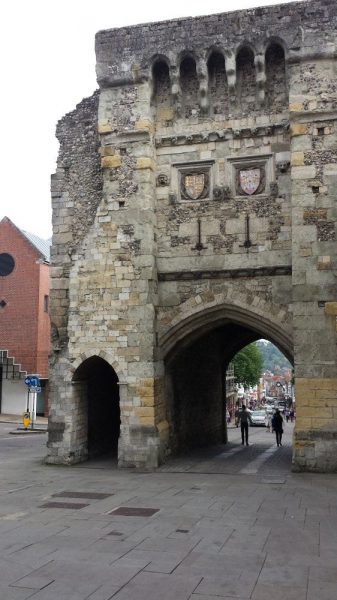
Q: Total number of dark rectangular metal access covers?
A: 3